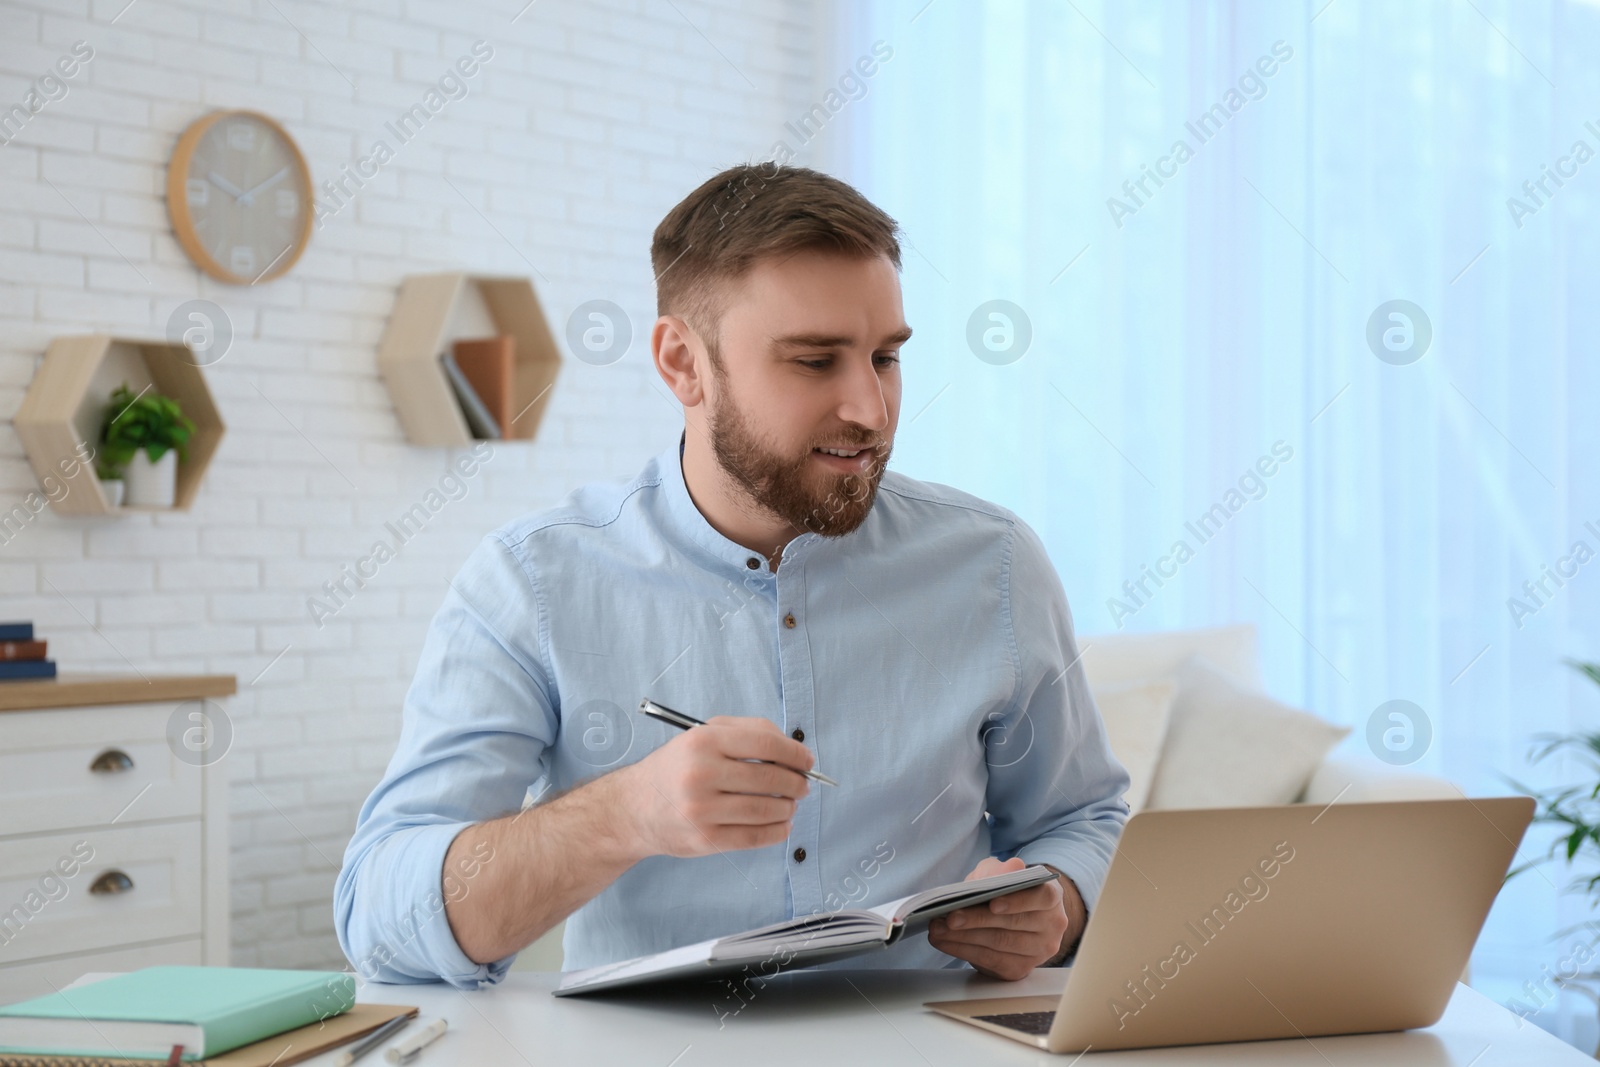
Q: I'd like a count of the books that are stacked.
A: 3